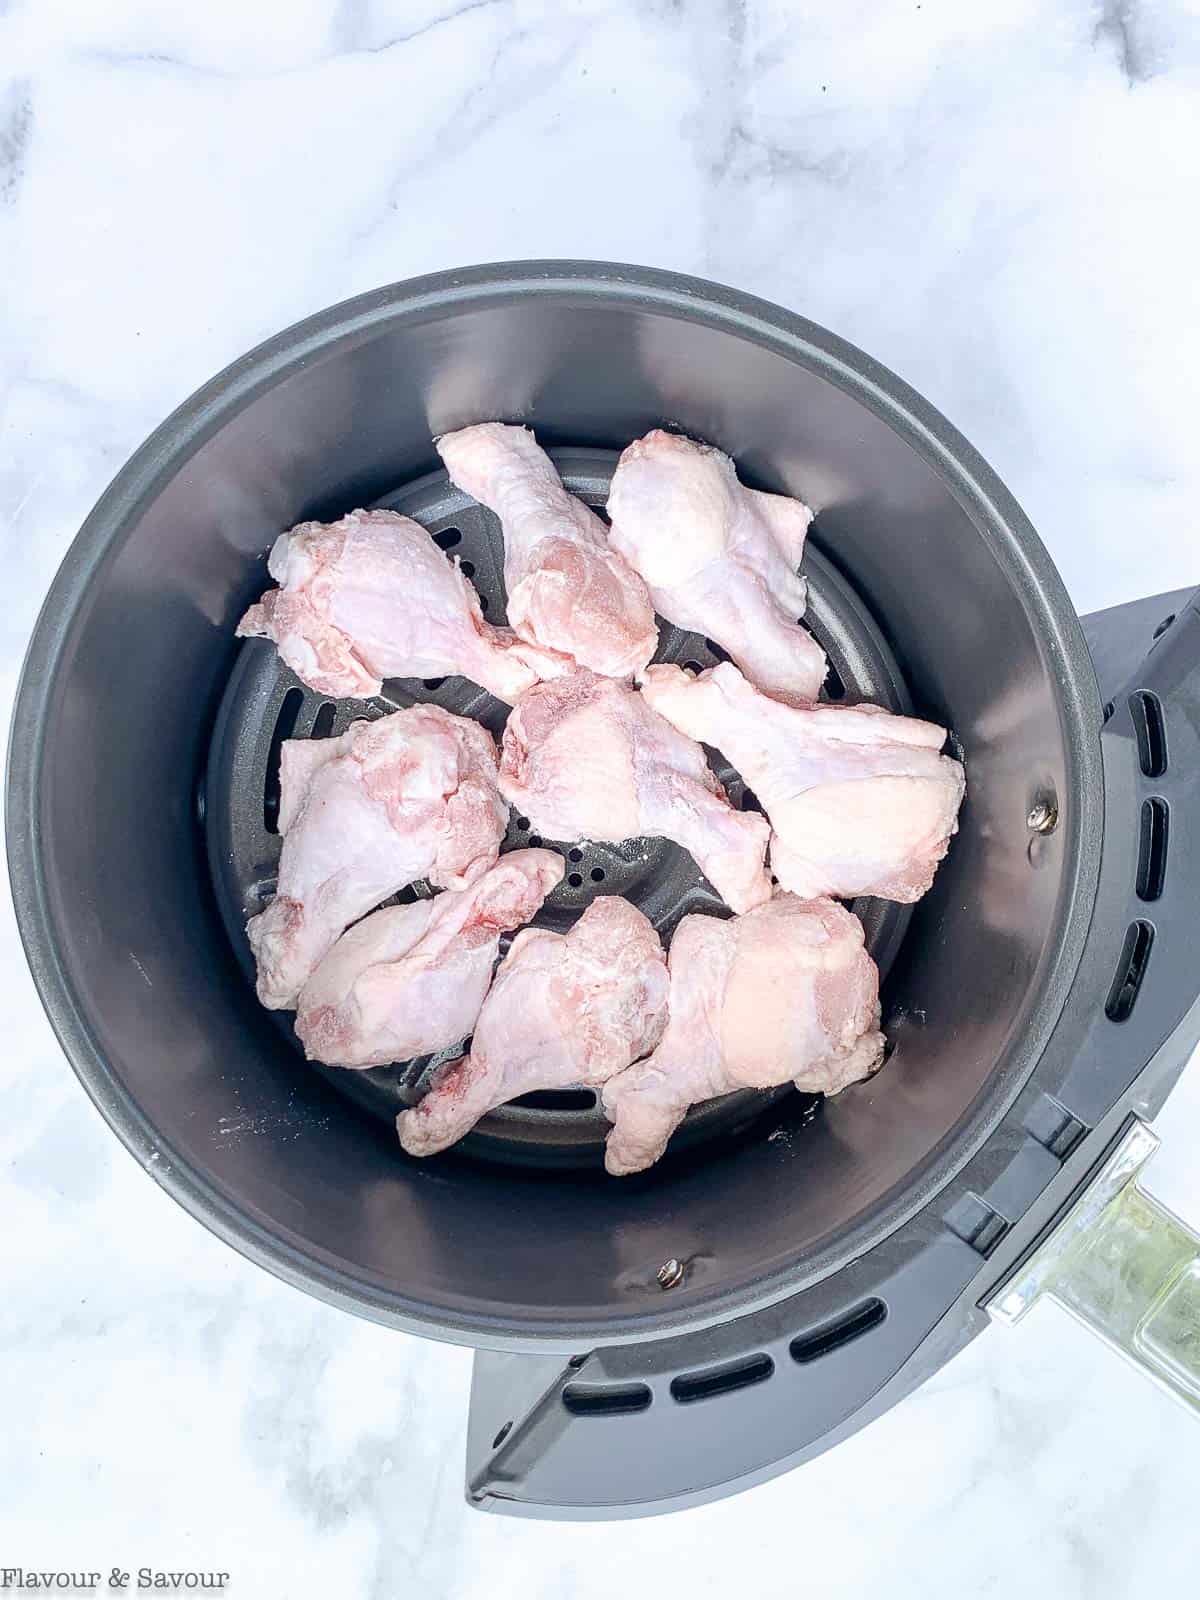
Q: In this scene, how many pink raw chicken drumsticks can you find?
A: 9